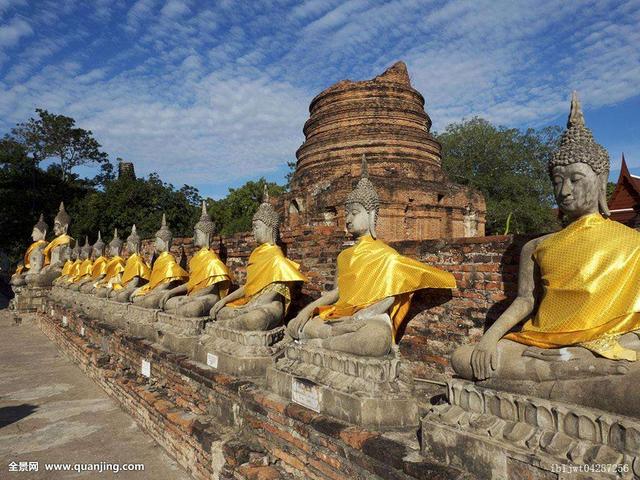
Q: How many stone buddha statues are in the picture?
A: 13